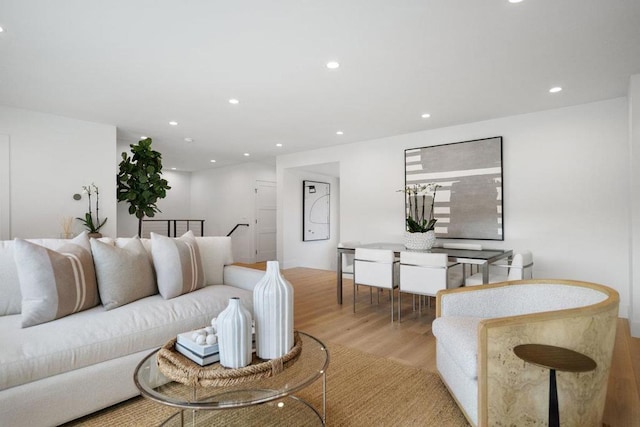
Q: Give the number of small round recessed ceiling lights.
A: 13